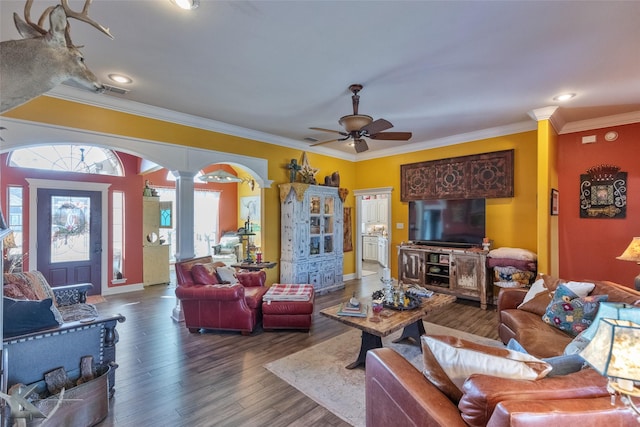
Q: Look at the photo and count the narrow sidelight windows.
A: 2